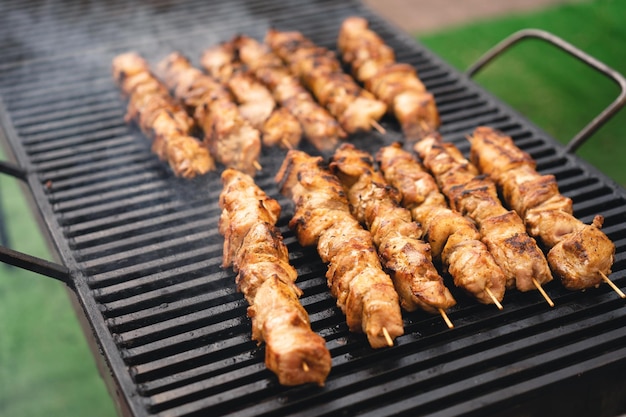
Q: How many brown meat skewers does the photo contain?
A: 12